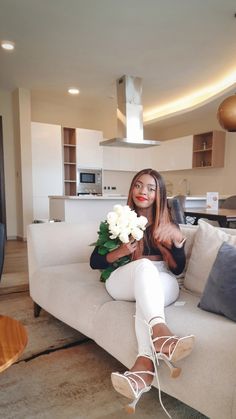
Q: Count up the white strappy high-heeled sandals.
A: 2